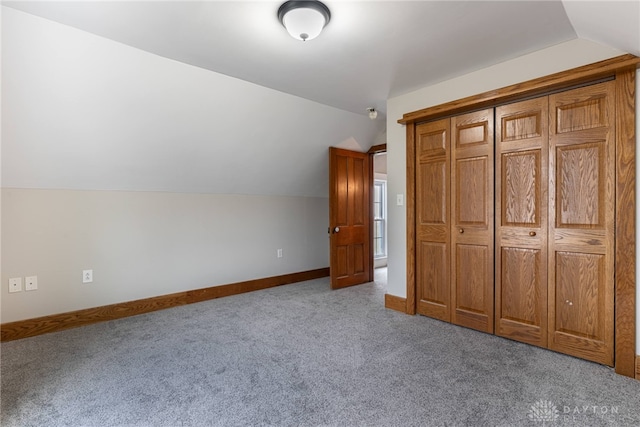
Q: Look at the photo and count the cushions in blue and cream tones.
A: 0